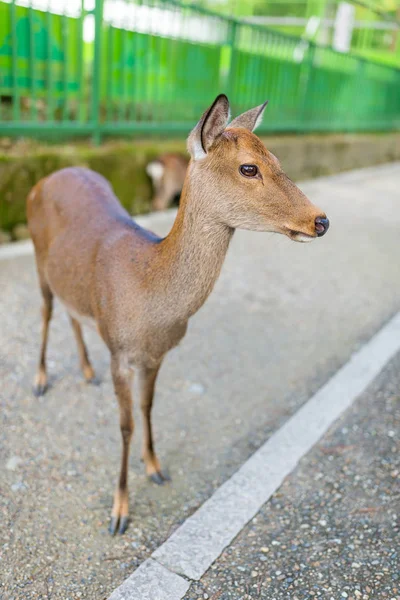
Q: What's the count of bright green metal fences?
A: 1